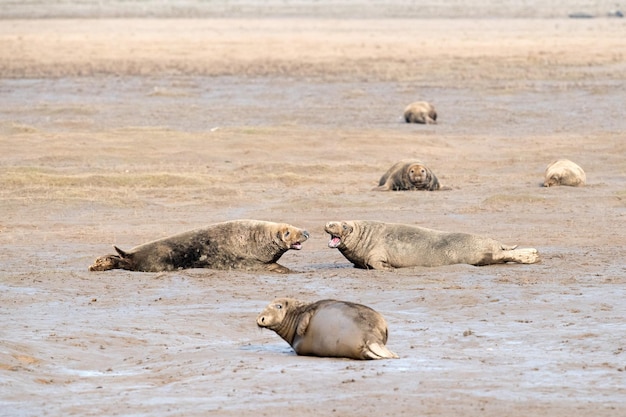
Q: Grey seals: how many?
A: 6